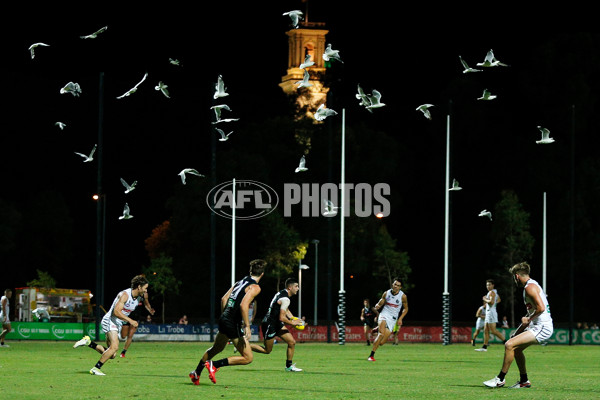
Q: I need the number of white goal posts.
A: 4